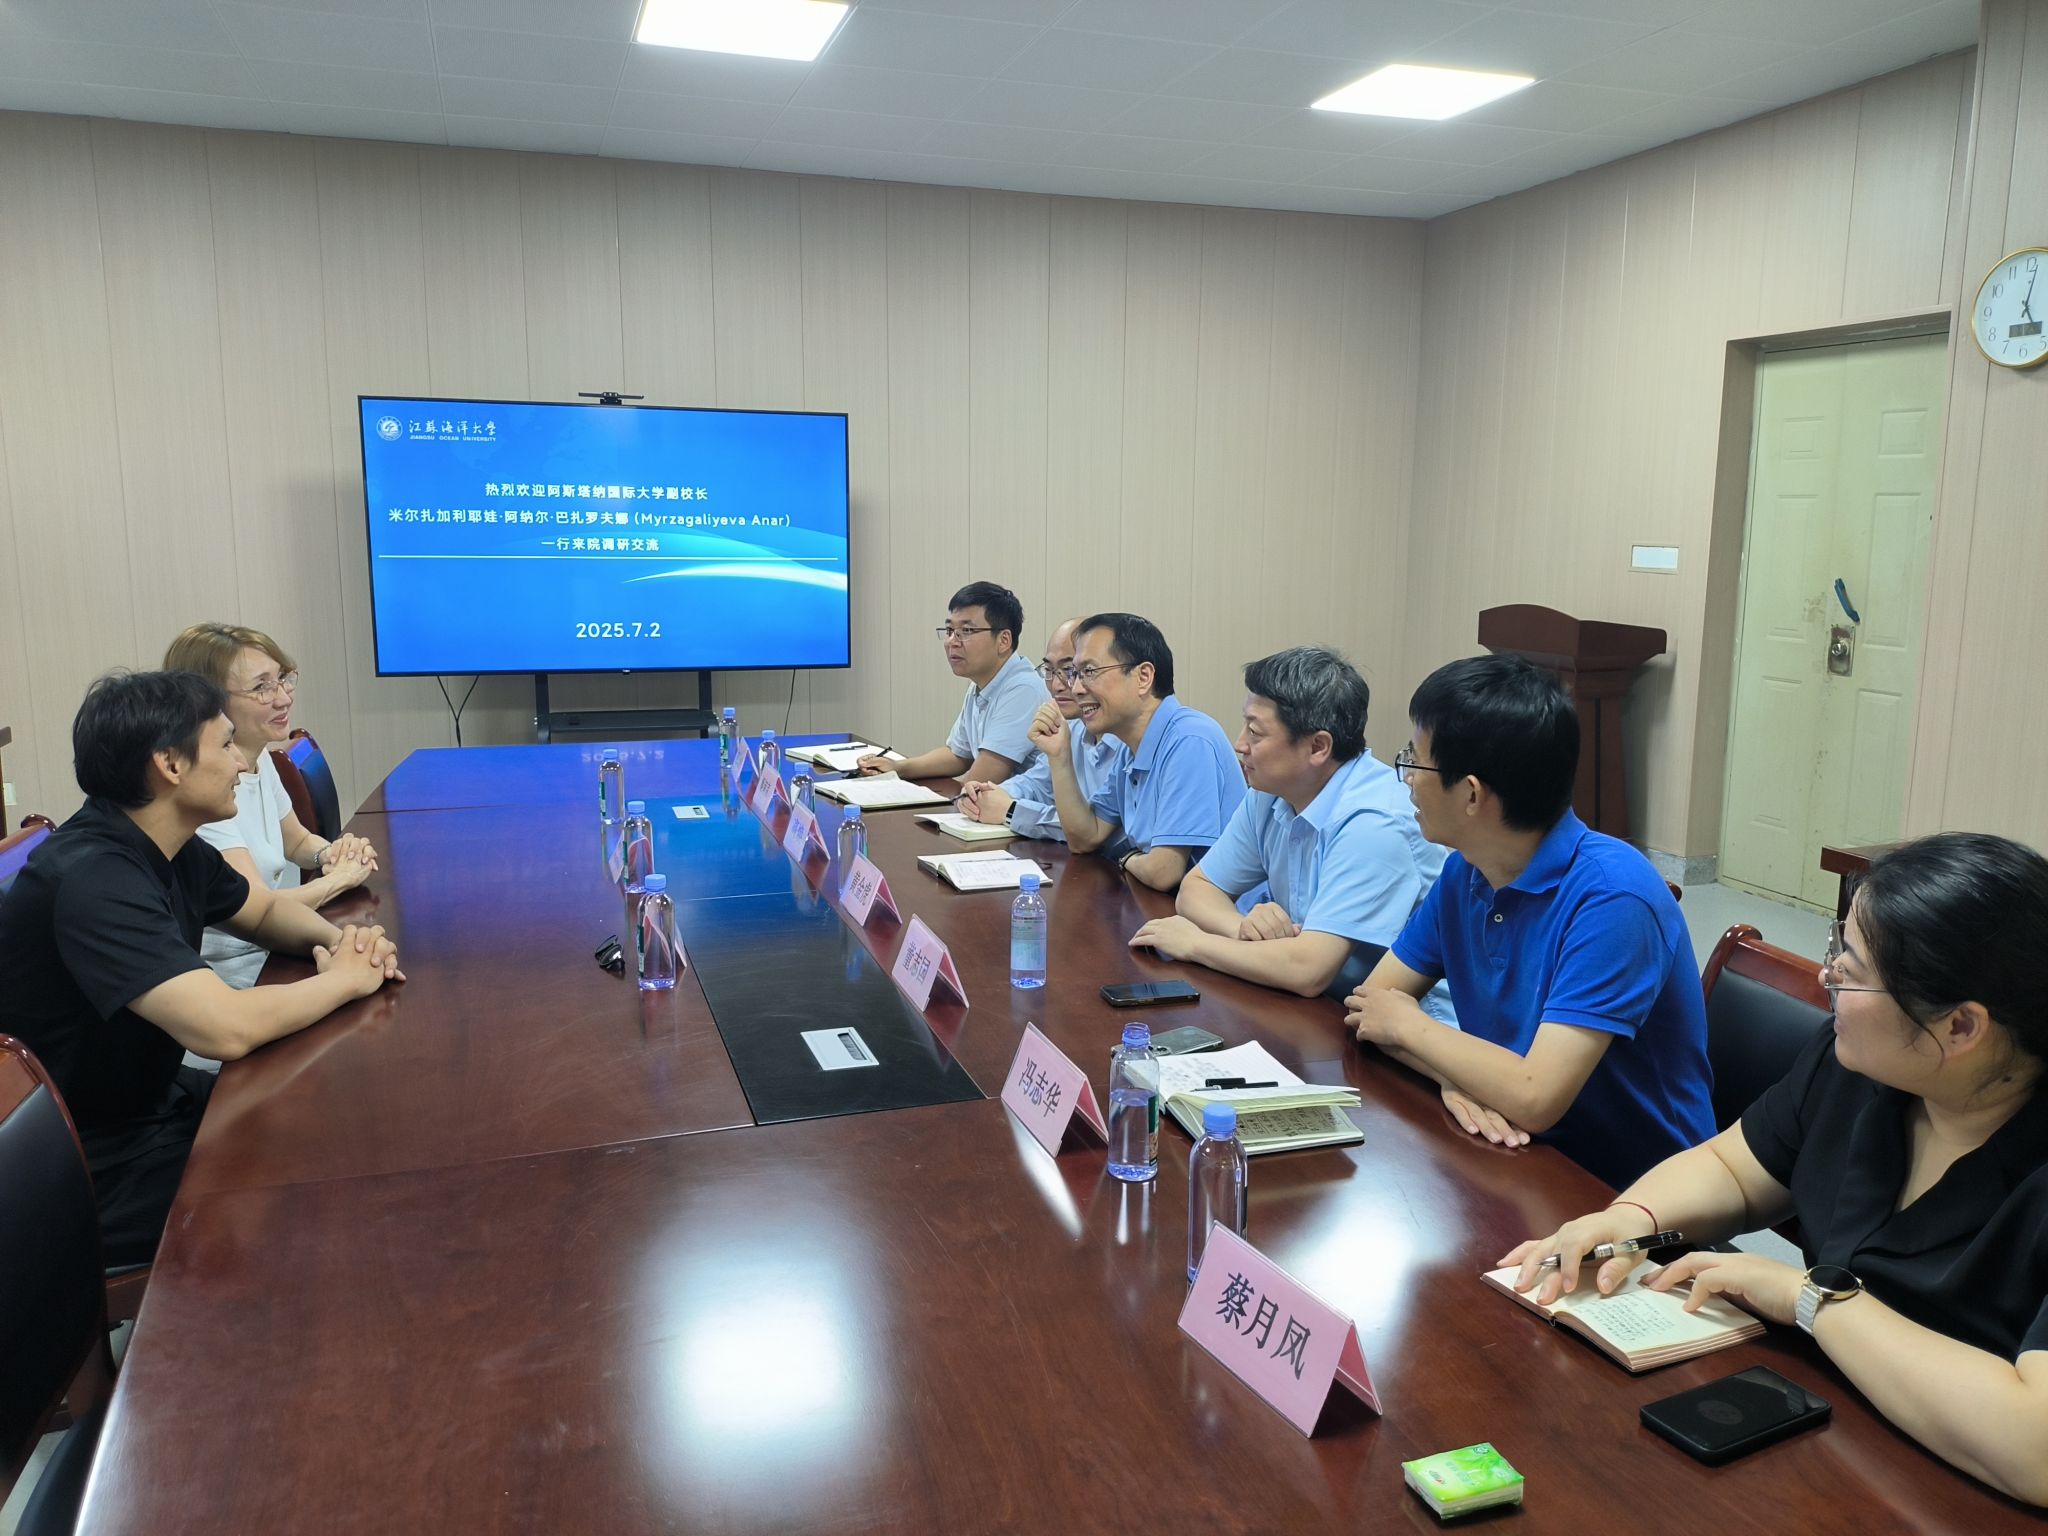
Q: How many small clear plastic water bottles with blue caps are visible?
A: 10